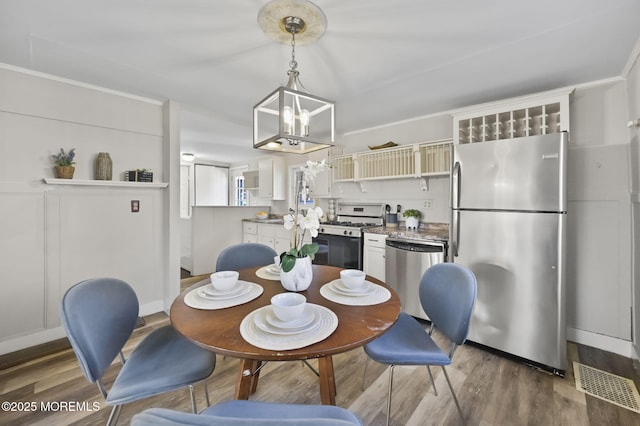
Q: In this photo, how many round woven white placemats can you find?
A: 4